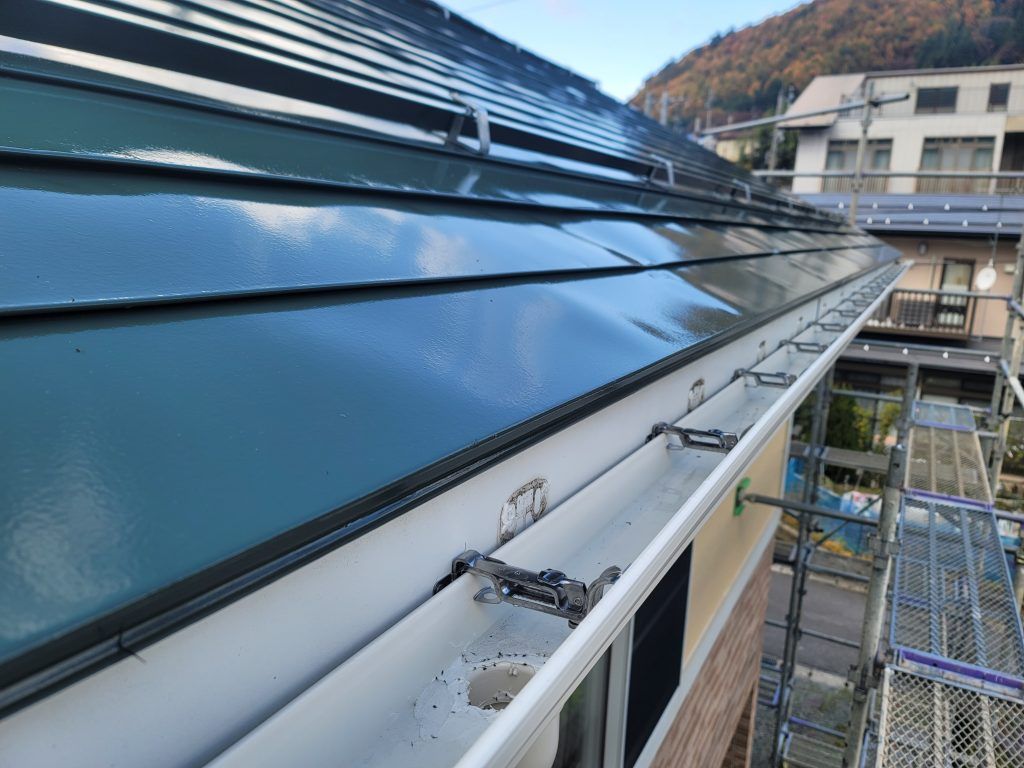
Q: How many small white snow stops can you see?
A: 14